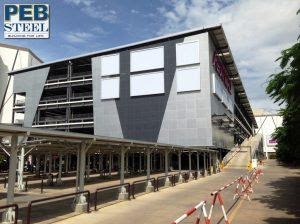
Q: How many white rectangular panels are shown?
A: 6